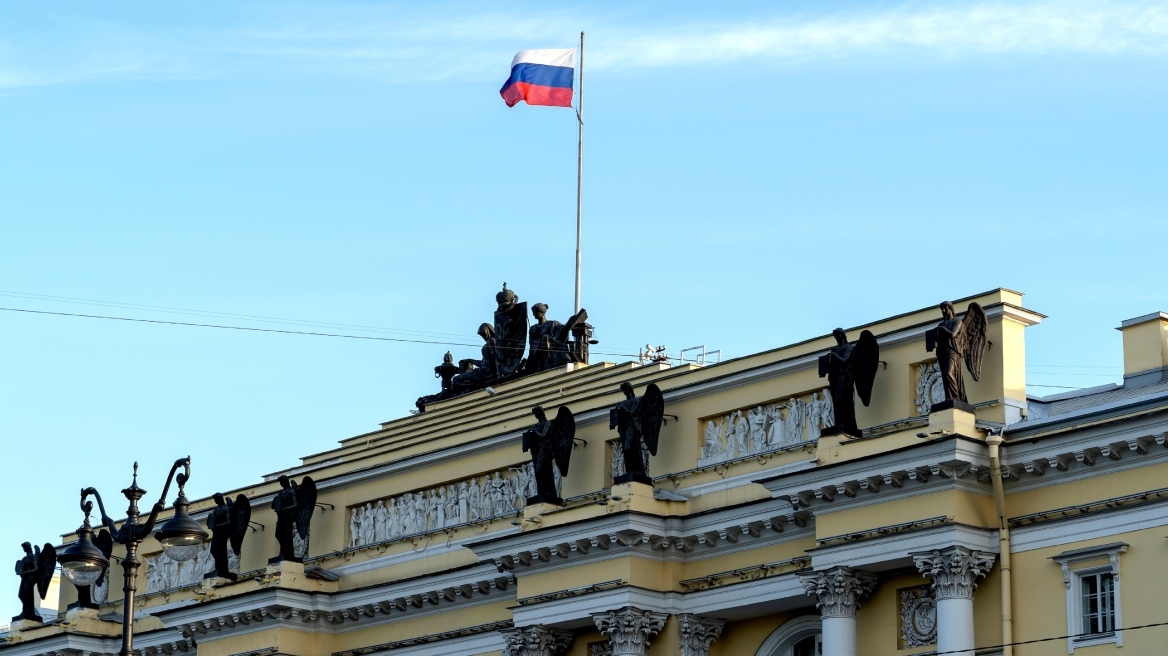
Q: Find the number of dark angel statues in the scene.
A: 8